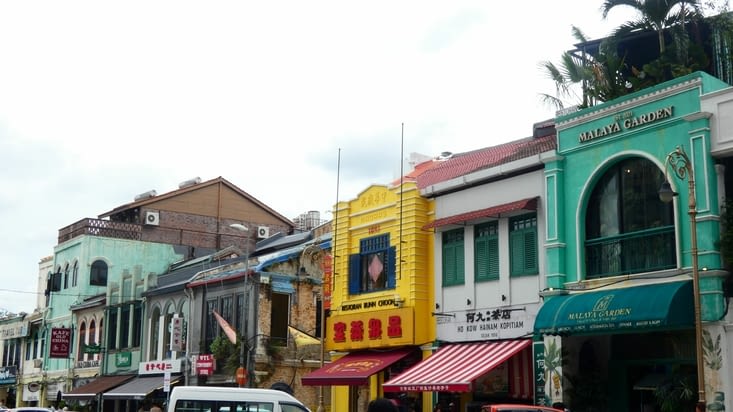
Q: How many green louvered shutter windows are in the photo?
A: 3